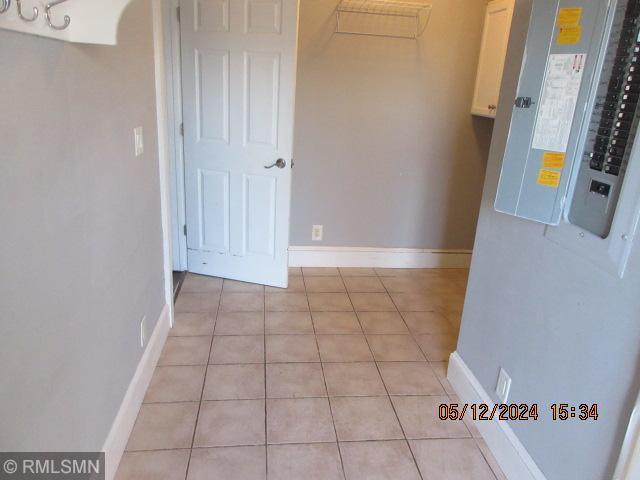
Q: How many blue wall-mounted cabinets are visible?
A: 0